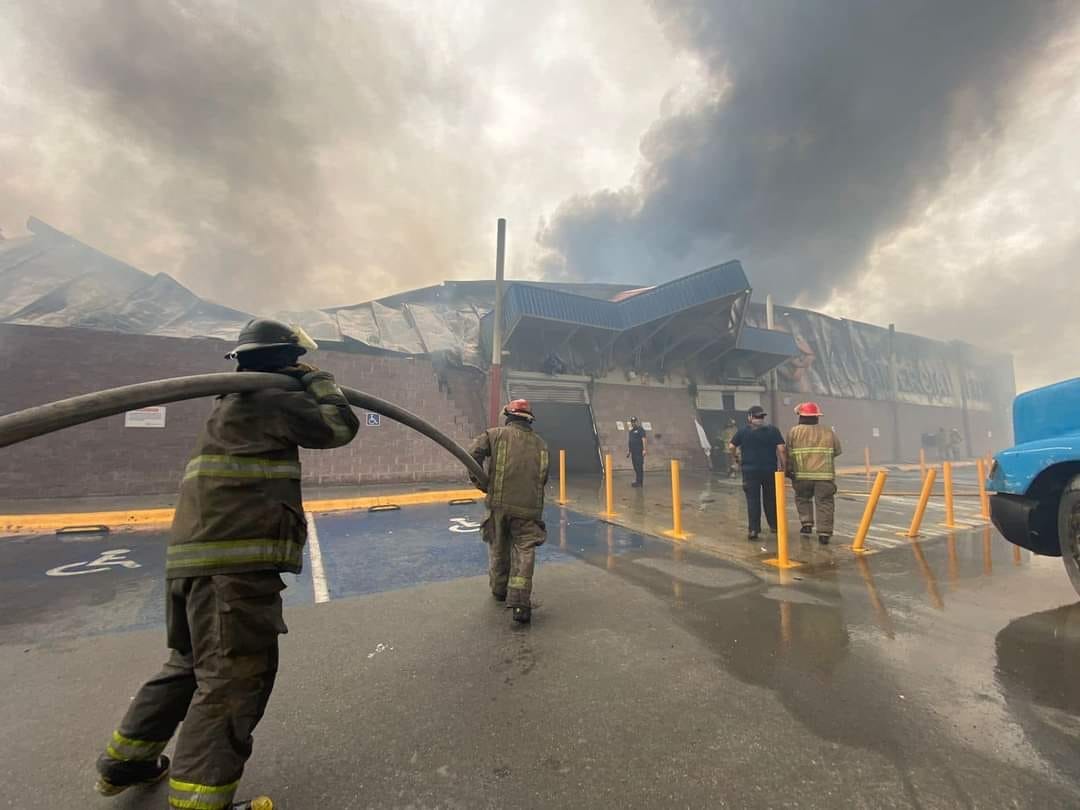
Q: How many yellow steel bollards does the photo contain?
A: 11